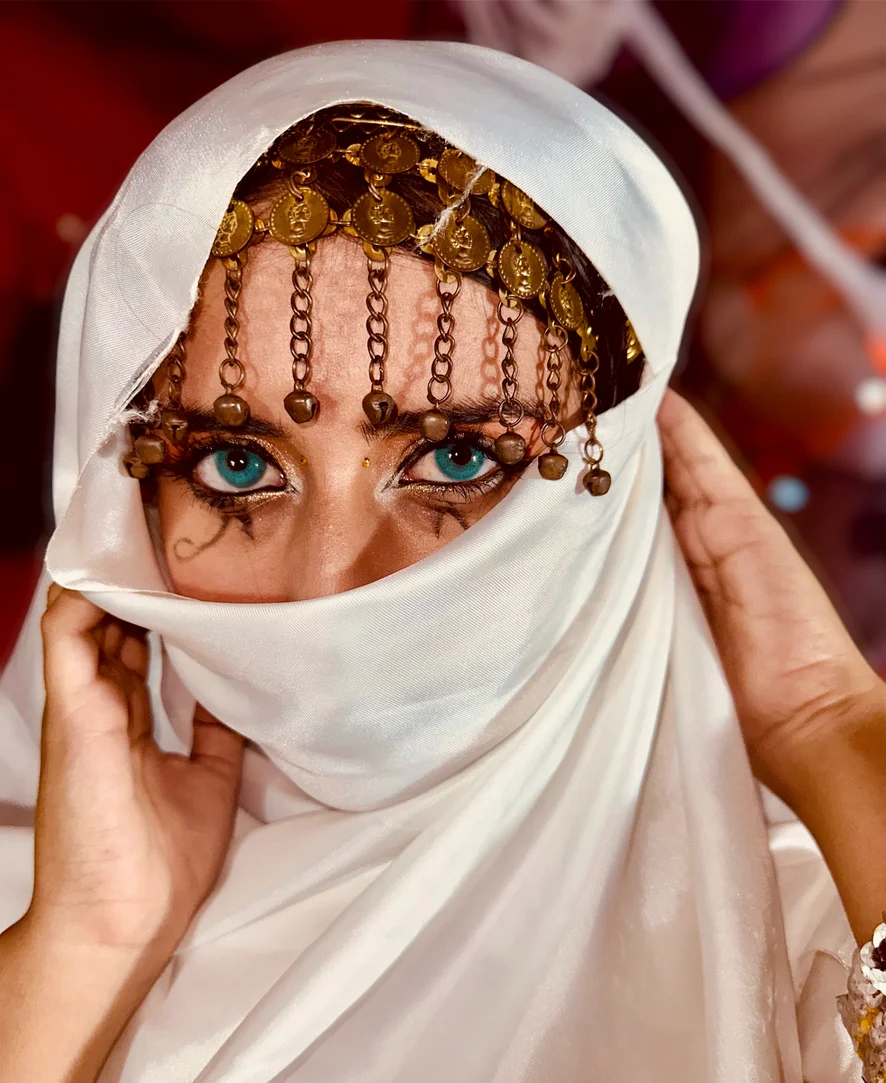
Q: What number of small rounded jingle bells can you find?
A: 10